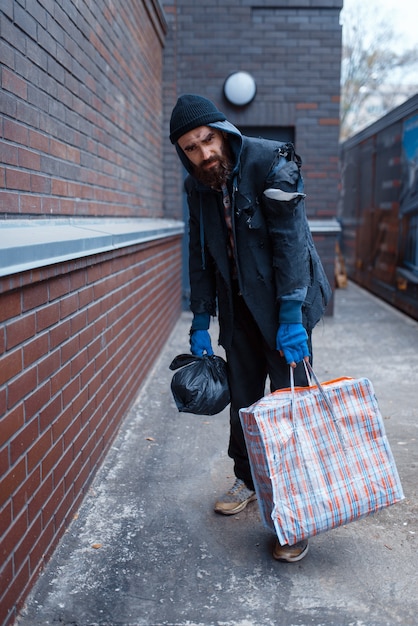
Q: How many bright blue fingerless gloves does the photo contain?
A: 2